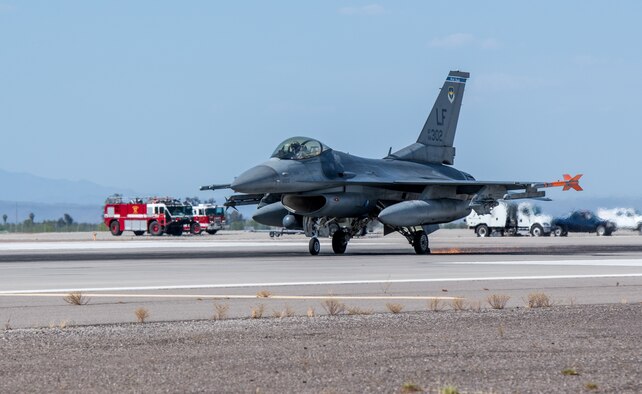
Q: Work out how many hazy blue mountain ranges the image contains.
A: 1